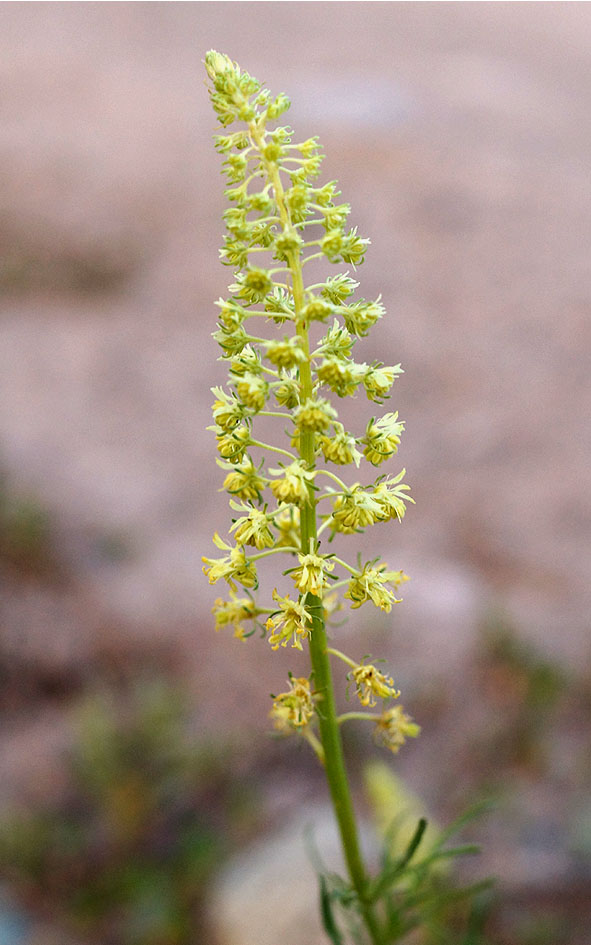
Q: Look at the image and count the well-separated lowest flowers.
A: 3